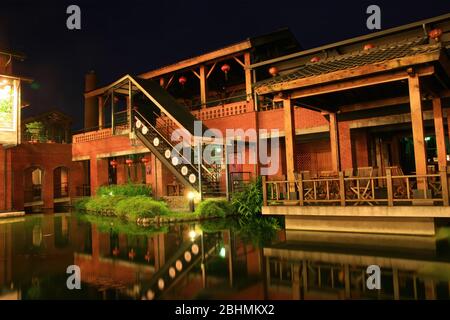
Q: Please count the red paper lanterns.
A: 10